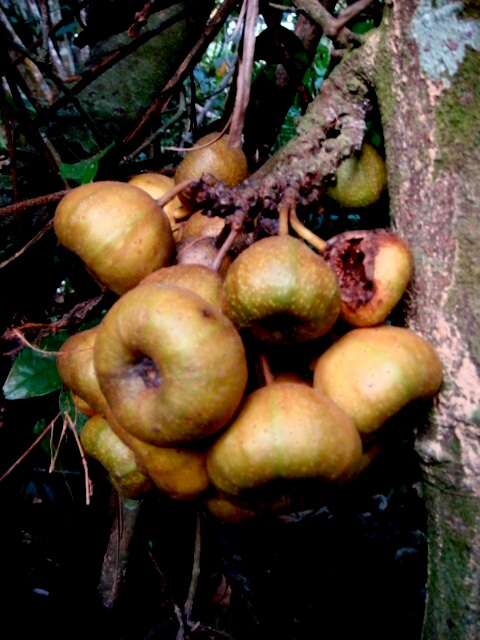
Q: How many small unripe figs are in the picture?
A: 1